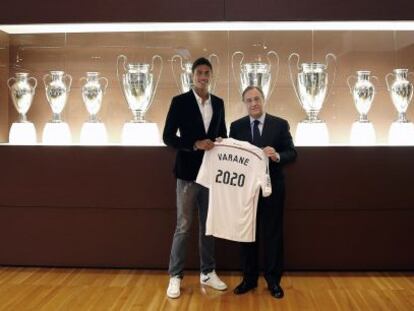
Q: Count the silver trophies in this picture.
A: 9